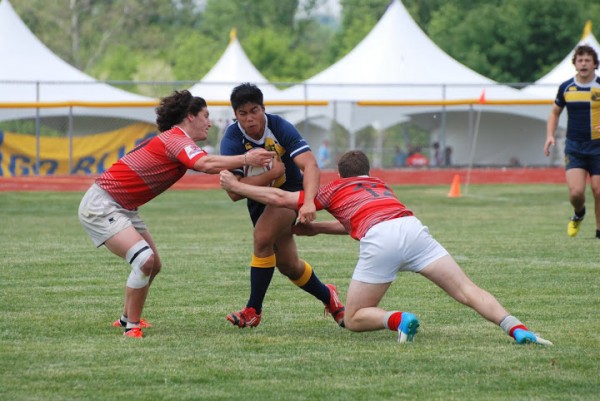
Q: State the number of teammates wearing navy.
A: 2